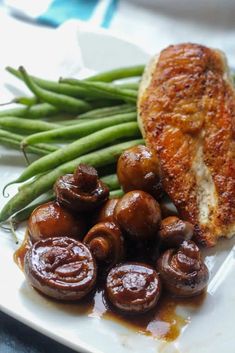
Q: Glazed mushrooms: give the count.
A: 10